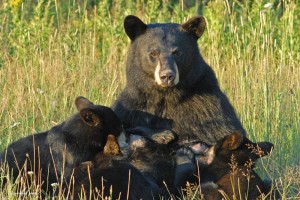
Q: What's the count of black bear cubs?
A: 3